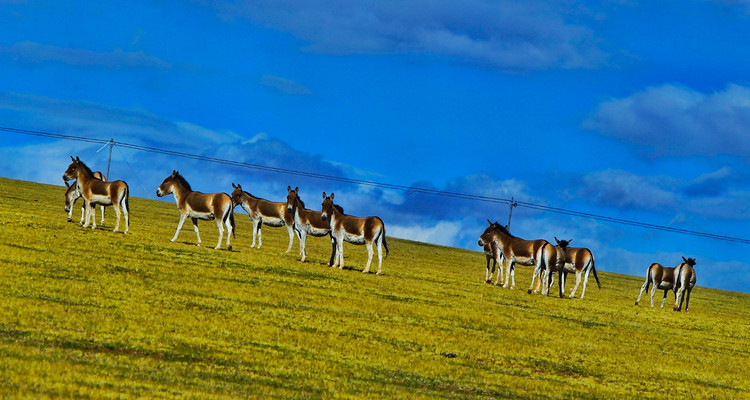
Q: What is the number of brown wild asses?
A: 12